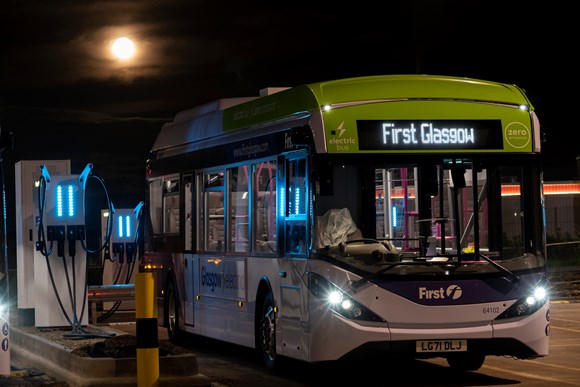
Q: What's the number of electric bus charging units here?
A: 2